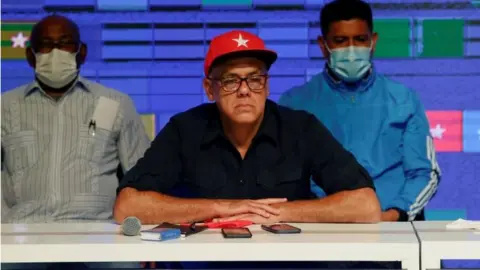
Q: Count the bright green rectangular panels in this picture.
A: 2